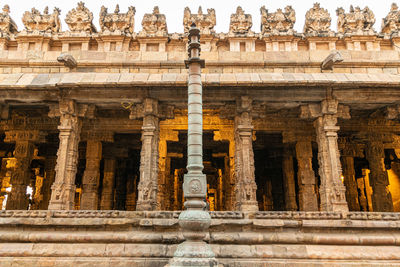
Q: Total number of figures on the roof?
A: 11